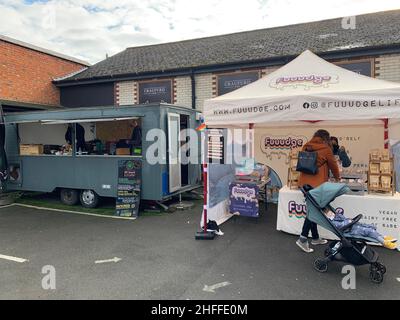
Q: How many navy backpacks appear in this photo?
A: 1